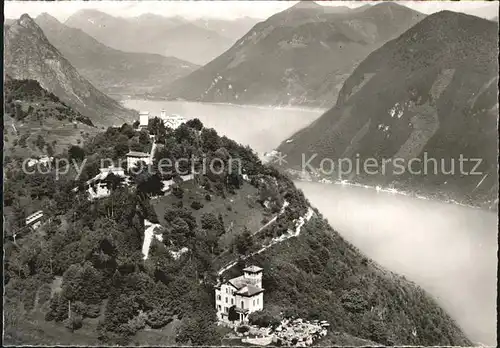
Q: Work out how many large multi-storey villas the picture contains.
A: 1